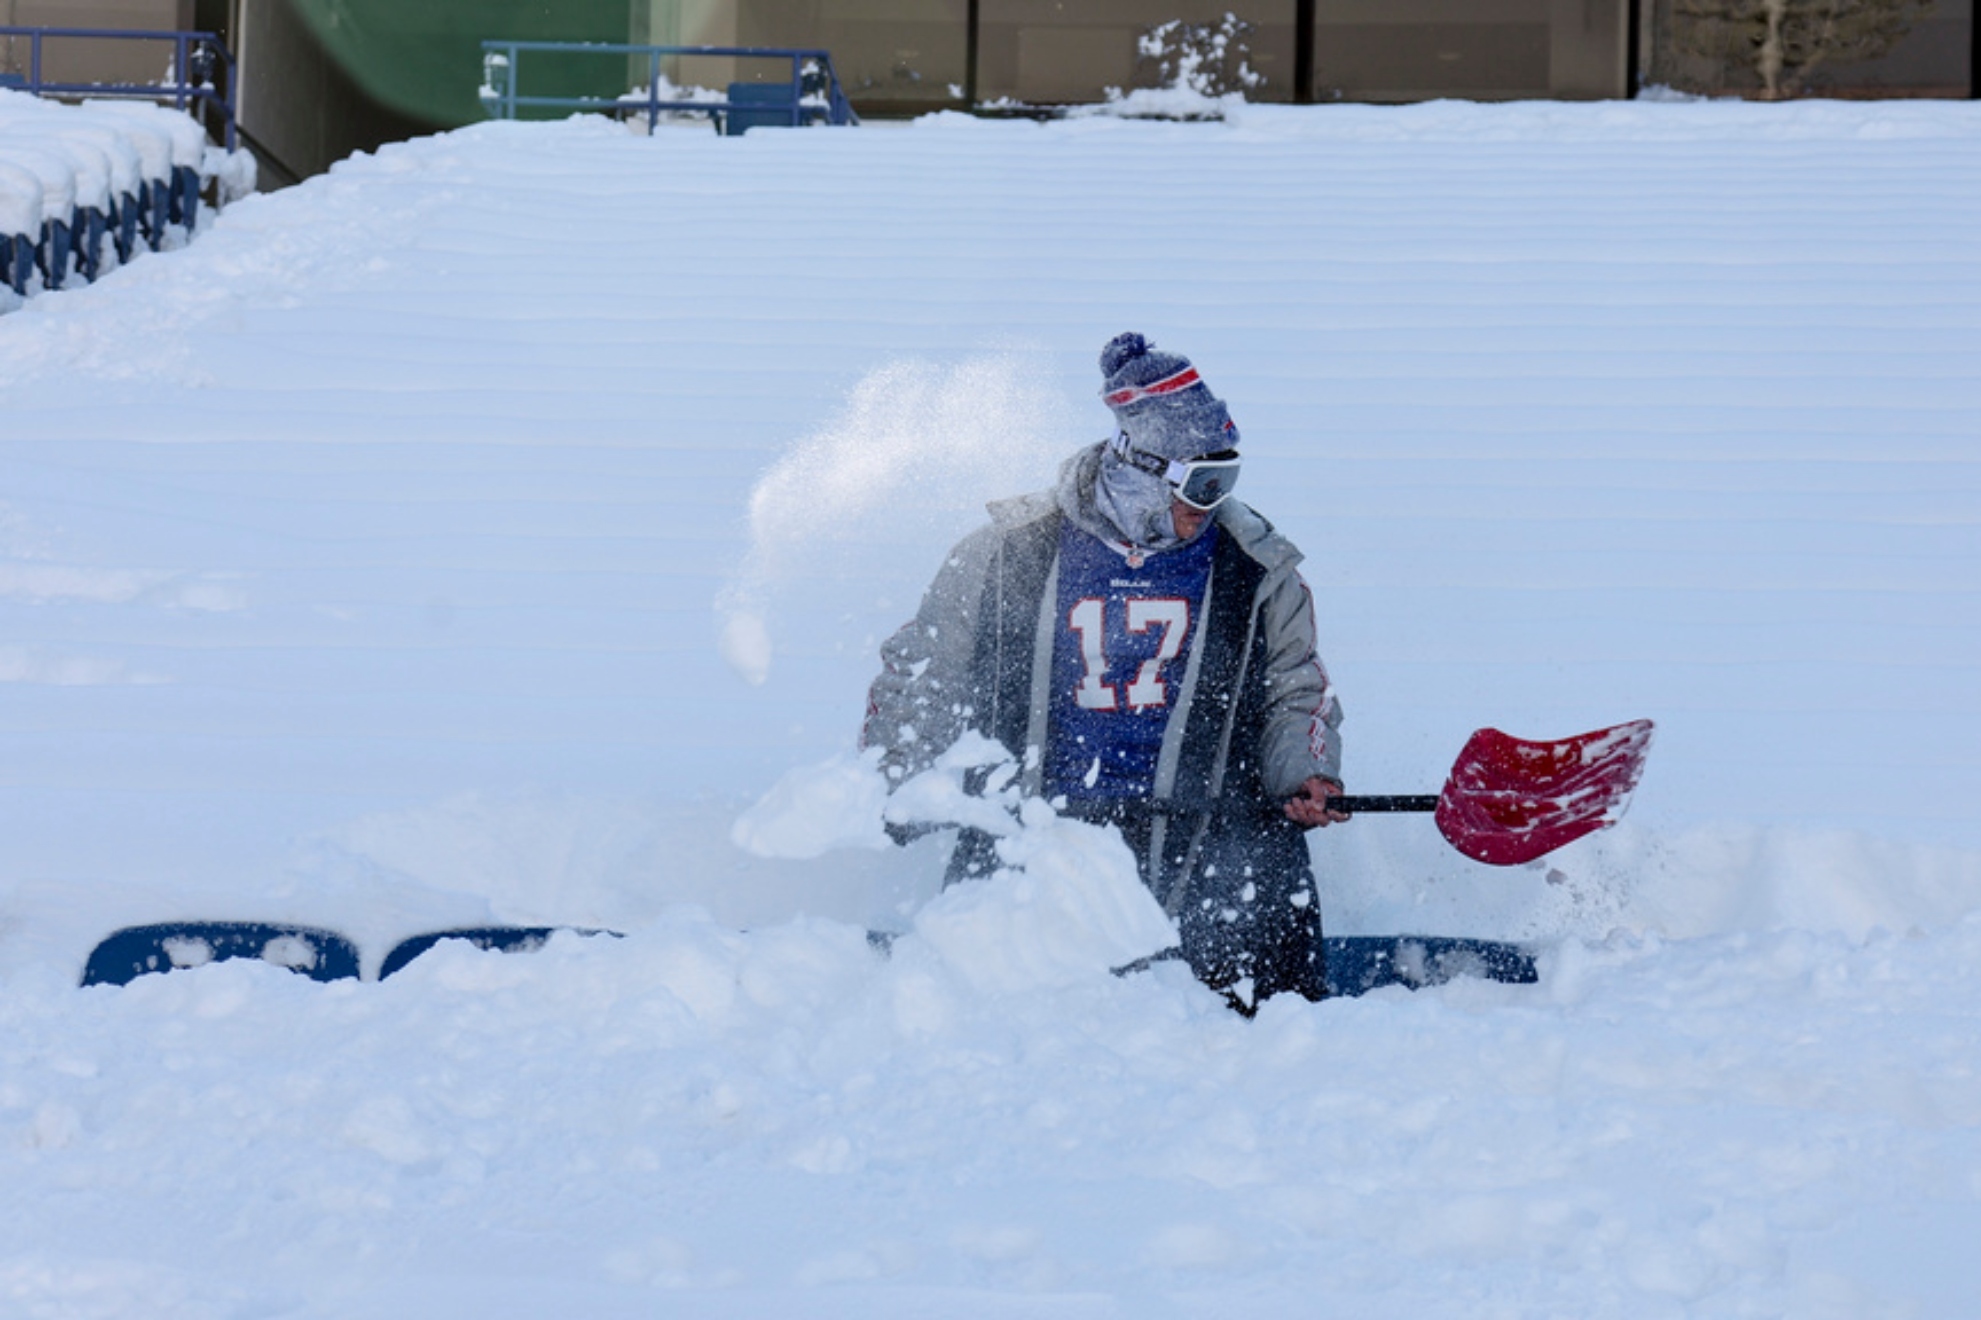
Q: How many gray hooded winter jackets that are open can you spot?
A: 1